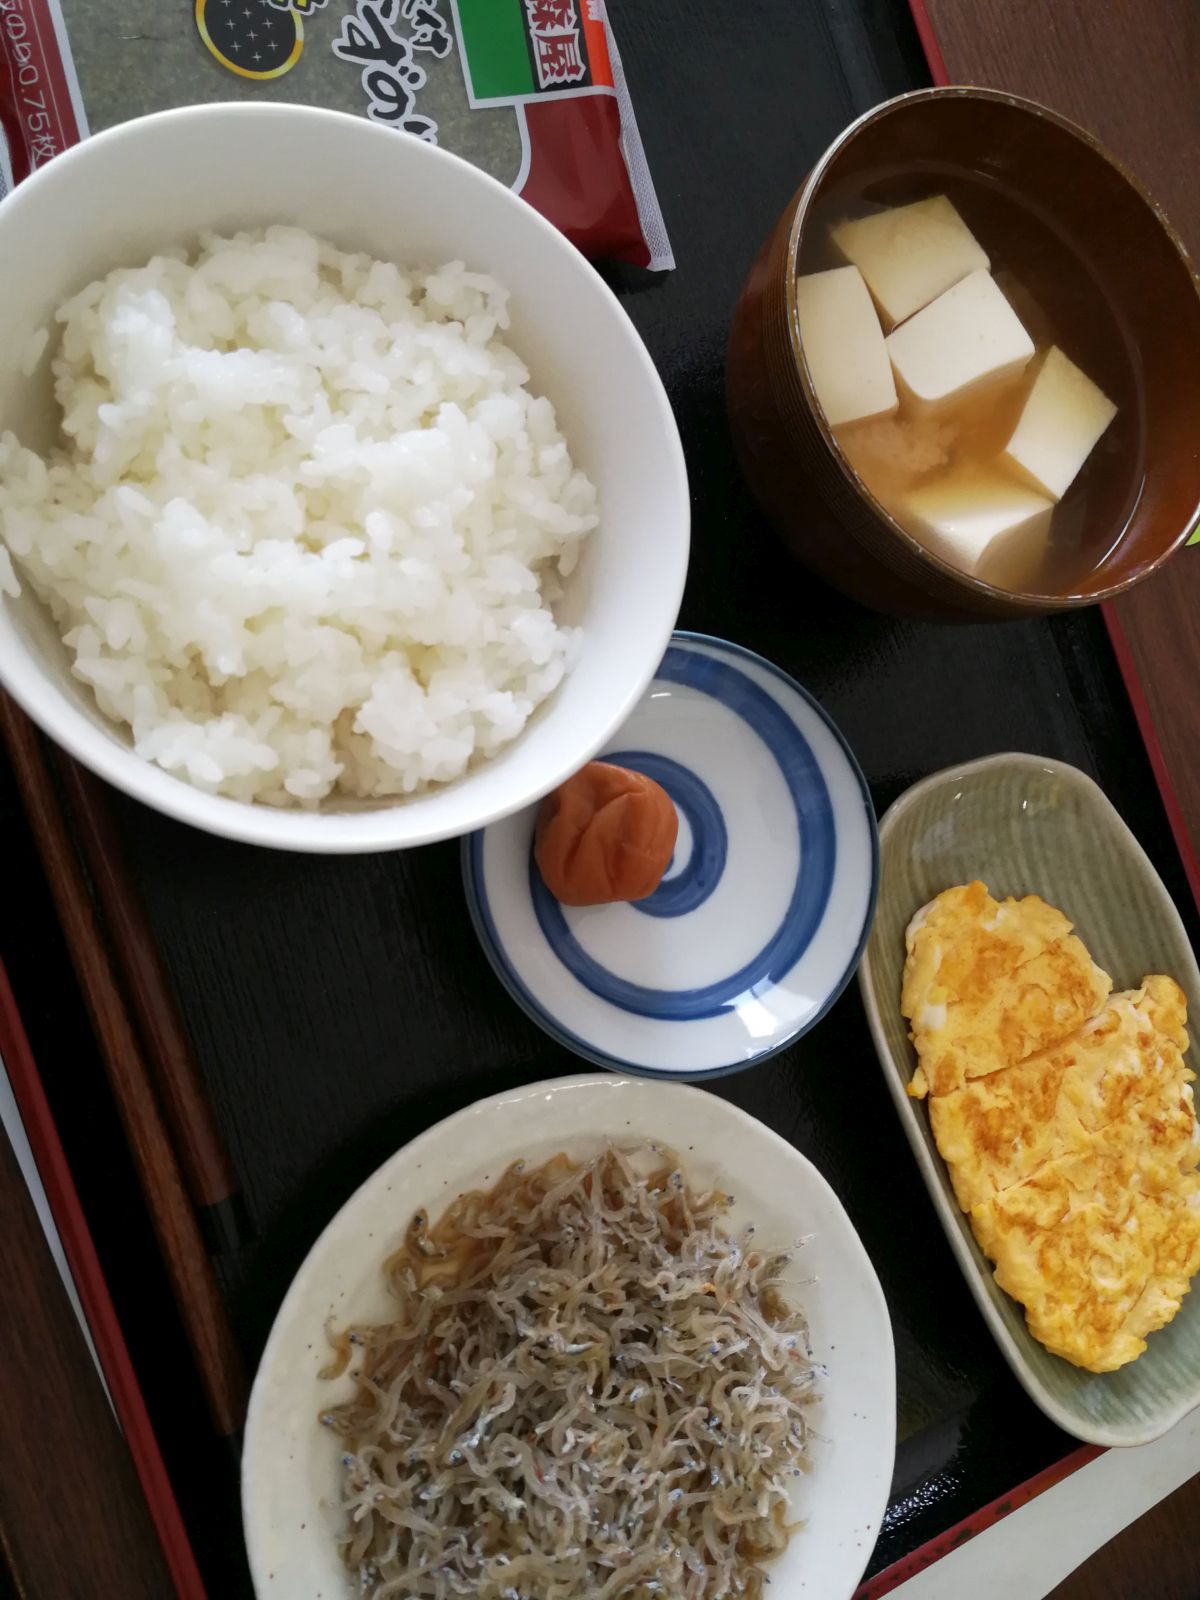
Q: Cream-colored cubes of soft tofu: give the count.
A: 5